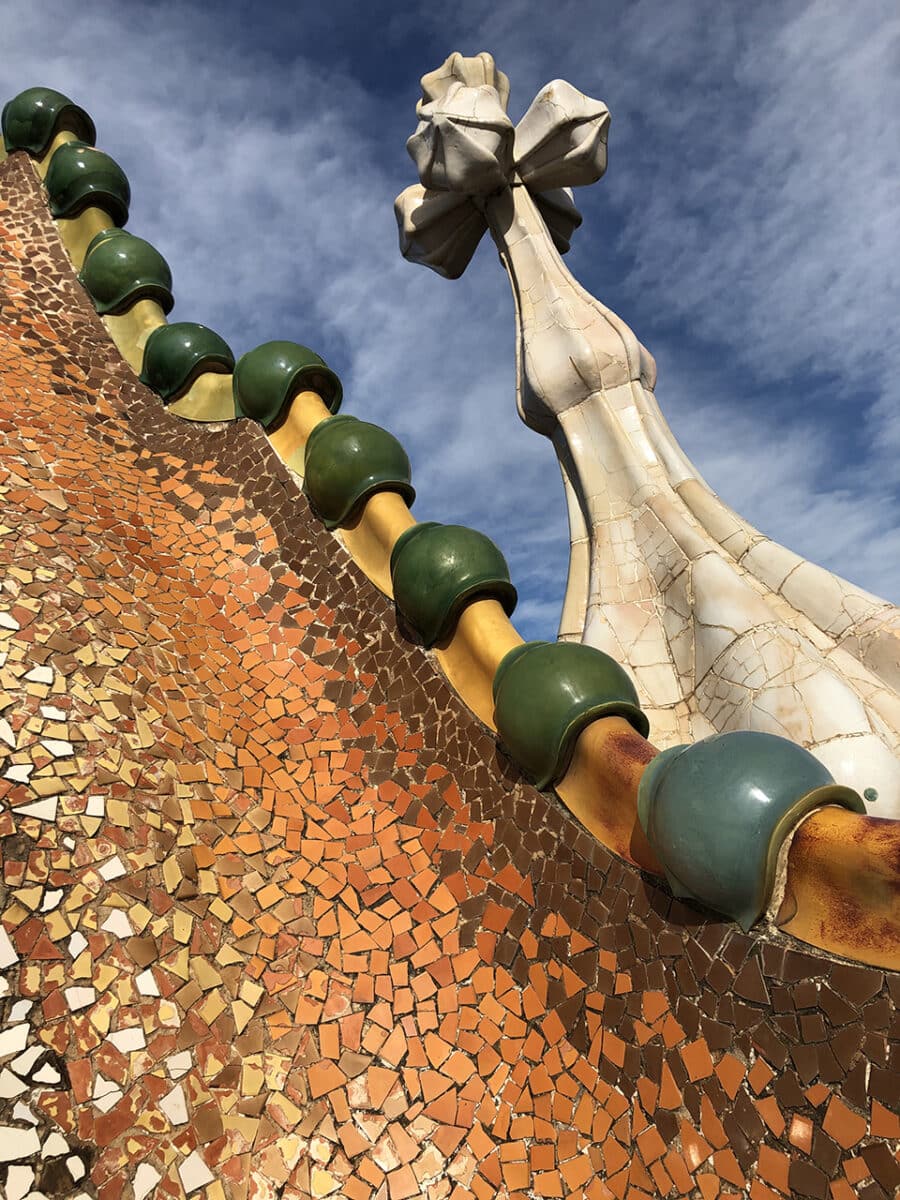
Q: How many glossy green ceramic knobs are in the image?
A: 9